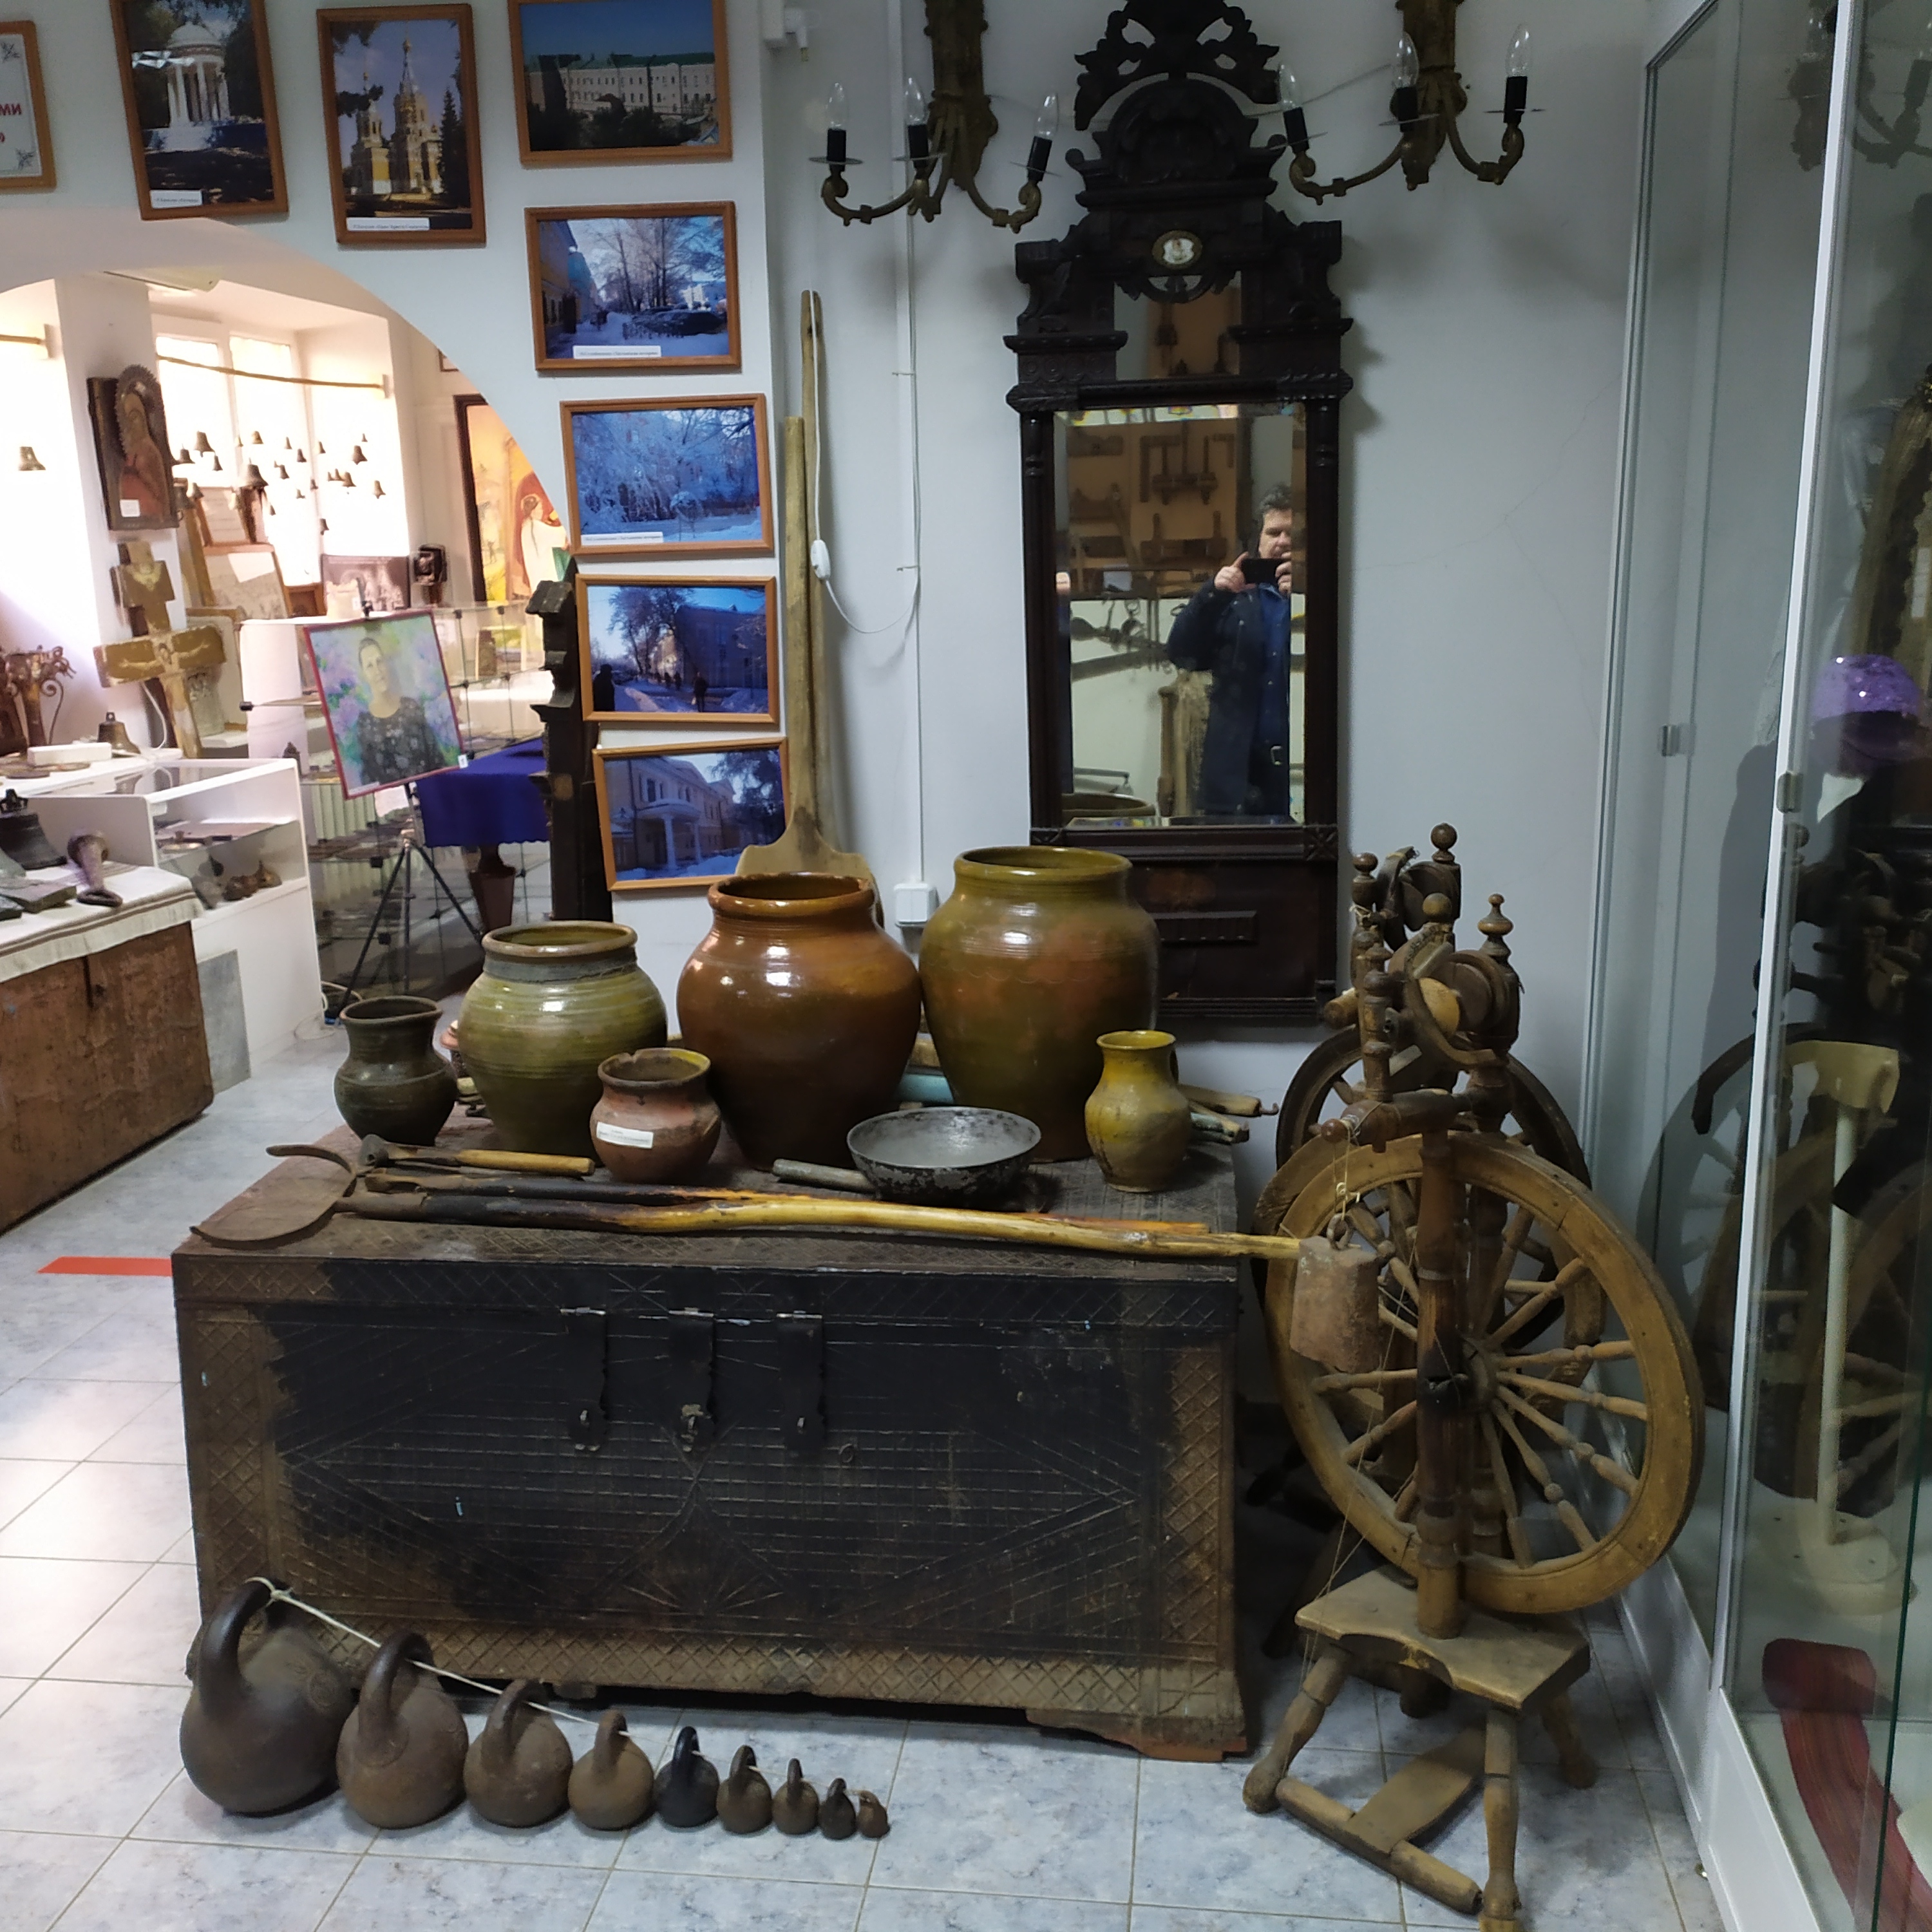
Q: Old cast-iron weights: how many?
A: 9